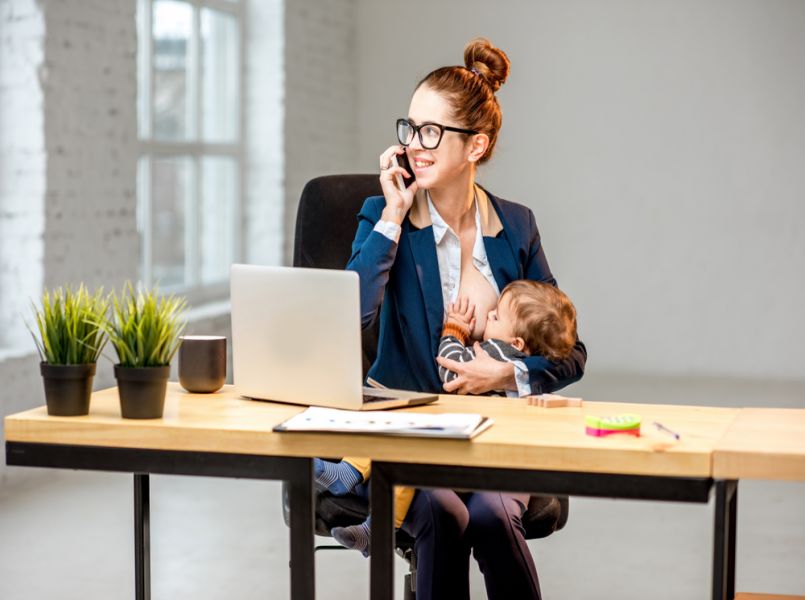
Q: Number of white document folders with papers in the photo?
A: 1